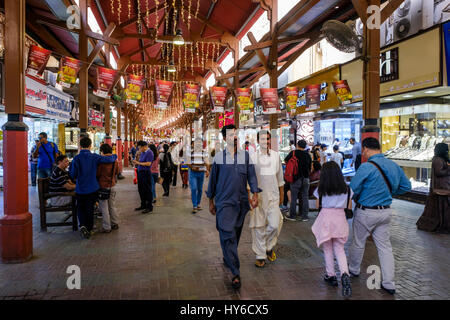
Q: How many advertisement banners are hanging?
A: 12